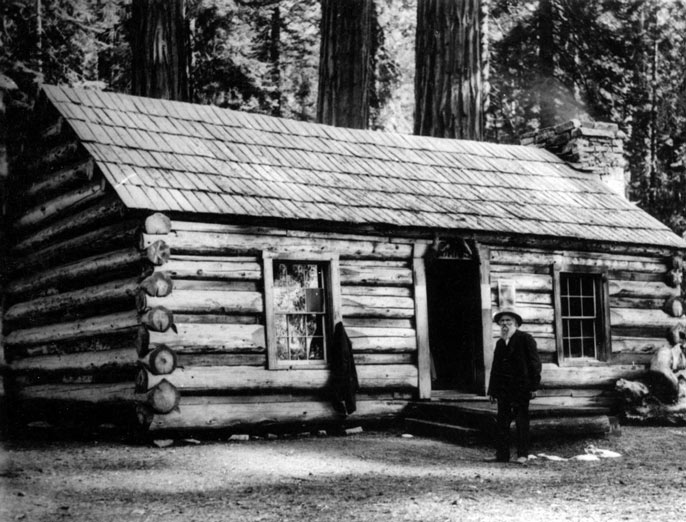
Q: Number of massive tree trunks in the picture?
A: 3